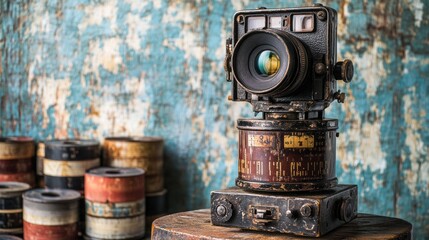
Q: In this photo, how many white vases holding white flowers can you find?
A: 0